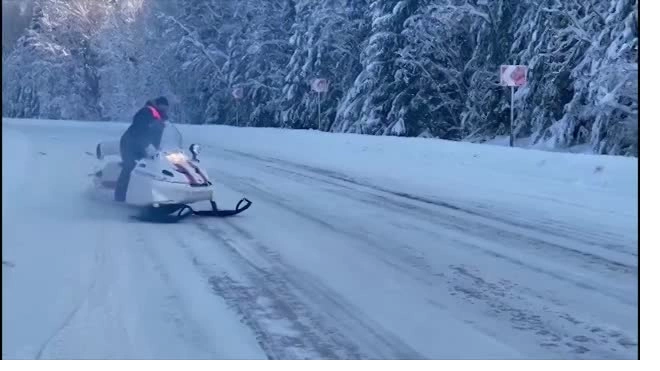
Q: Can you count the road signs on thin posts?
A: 3